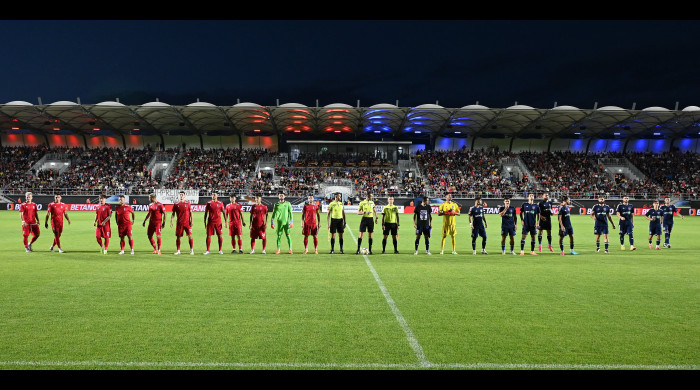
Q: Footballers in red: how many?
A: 10